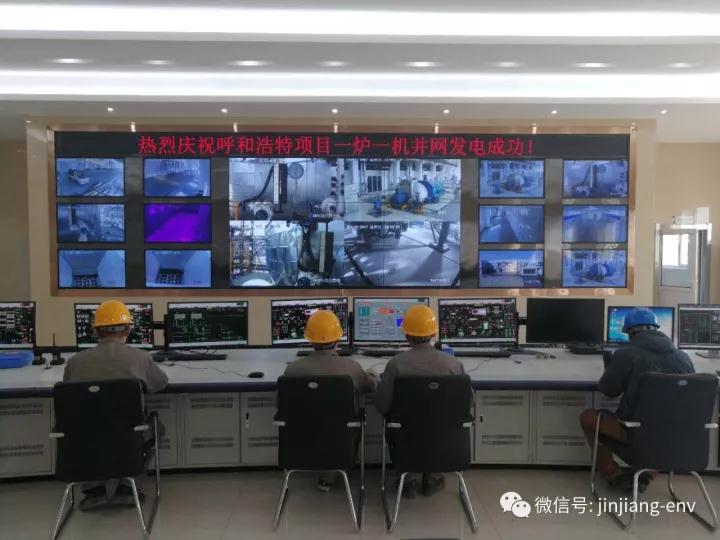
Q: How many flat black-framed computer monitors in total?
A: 9